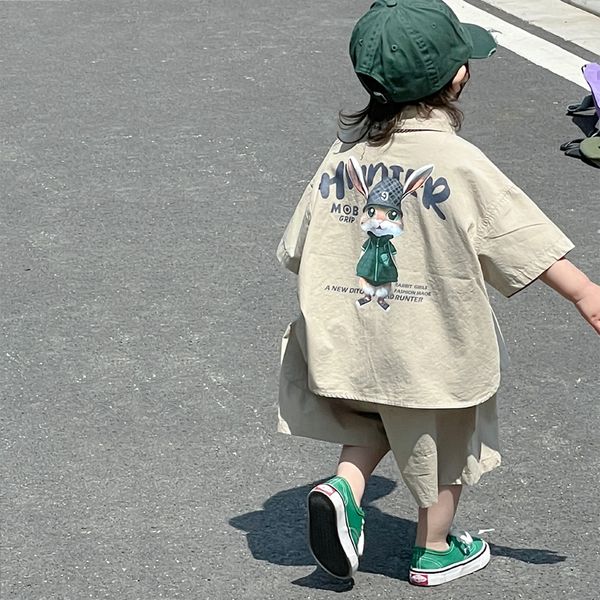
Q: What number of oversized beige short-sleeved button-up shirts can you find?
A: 1